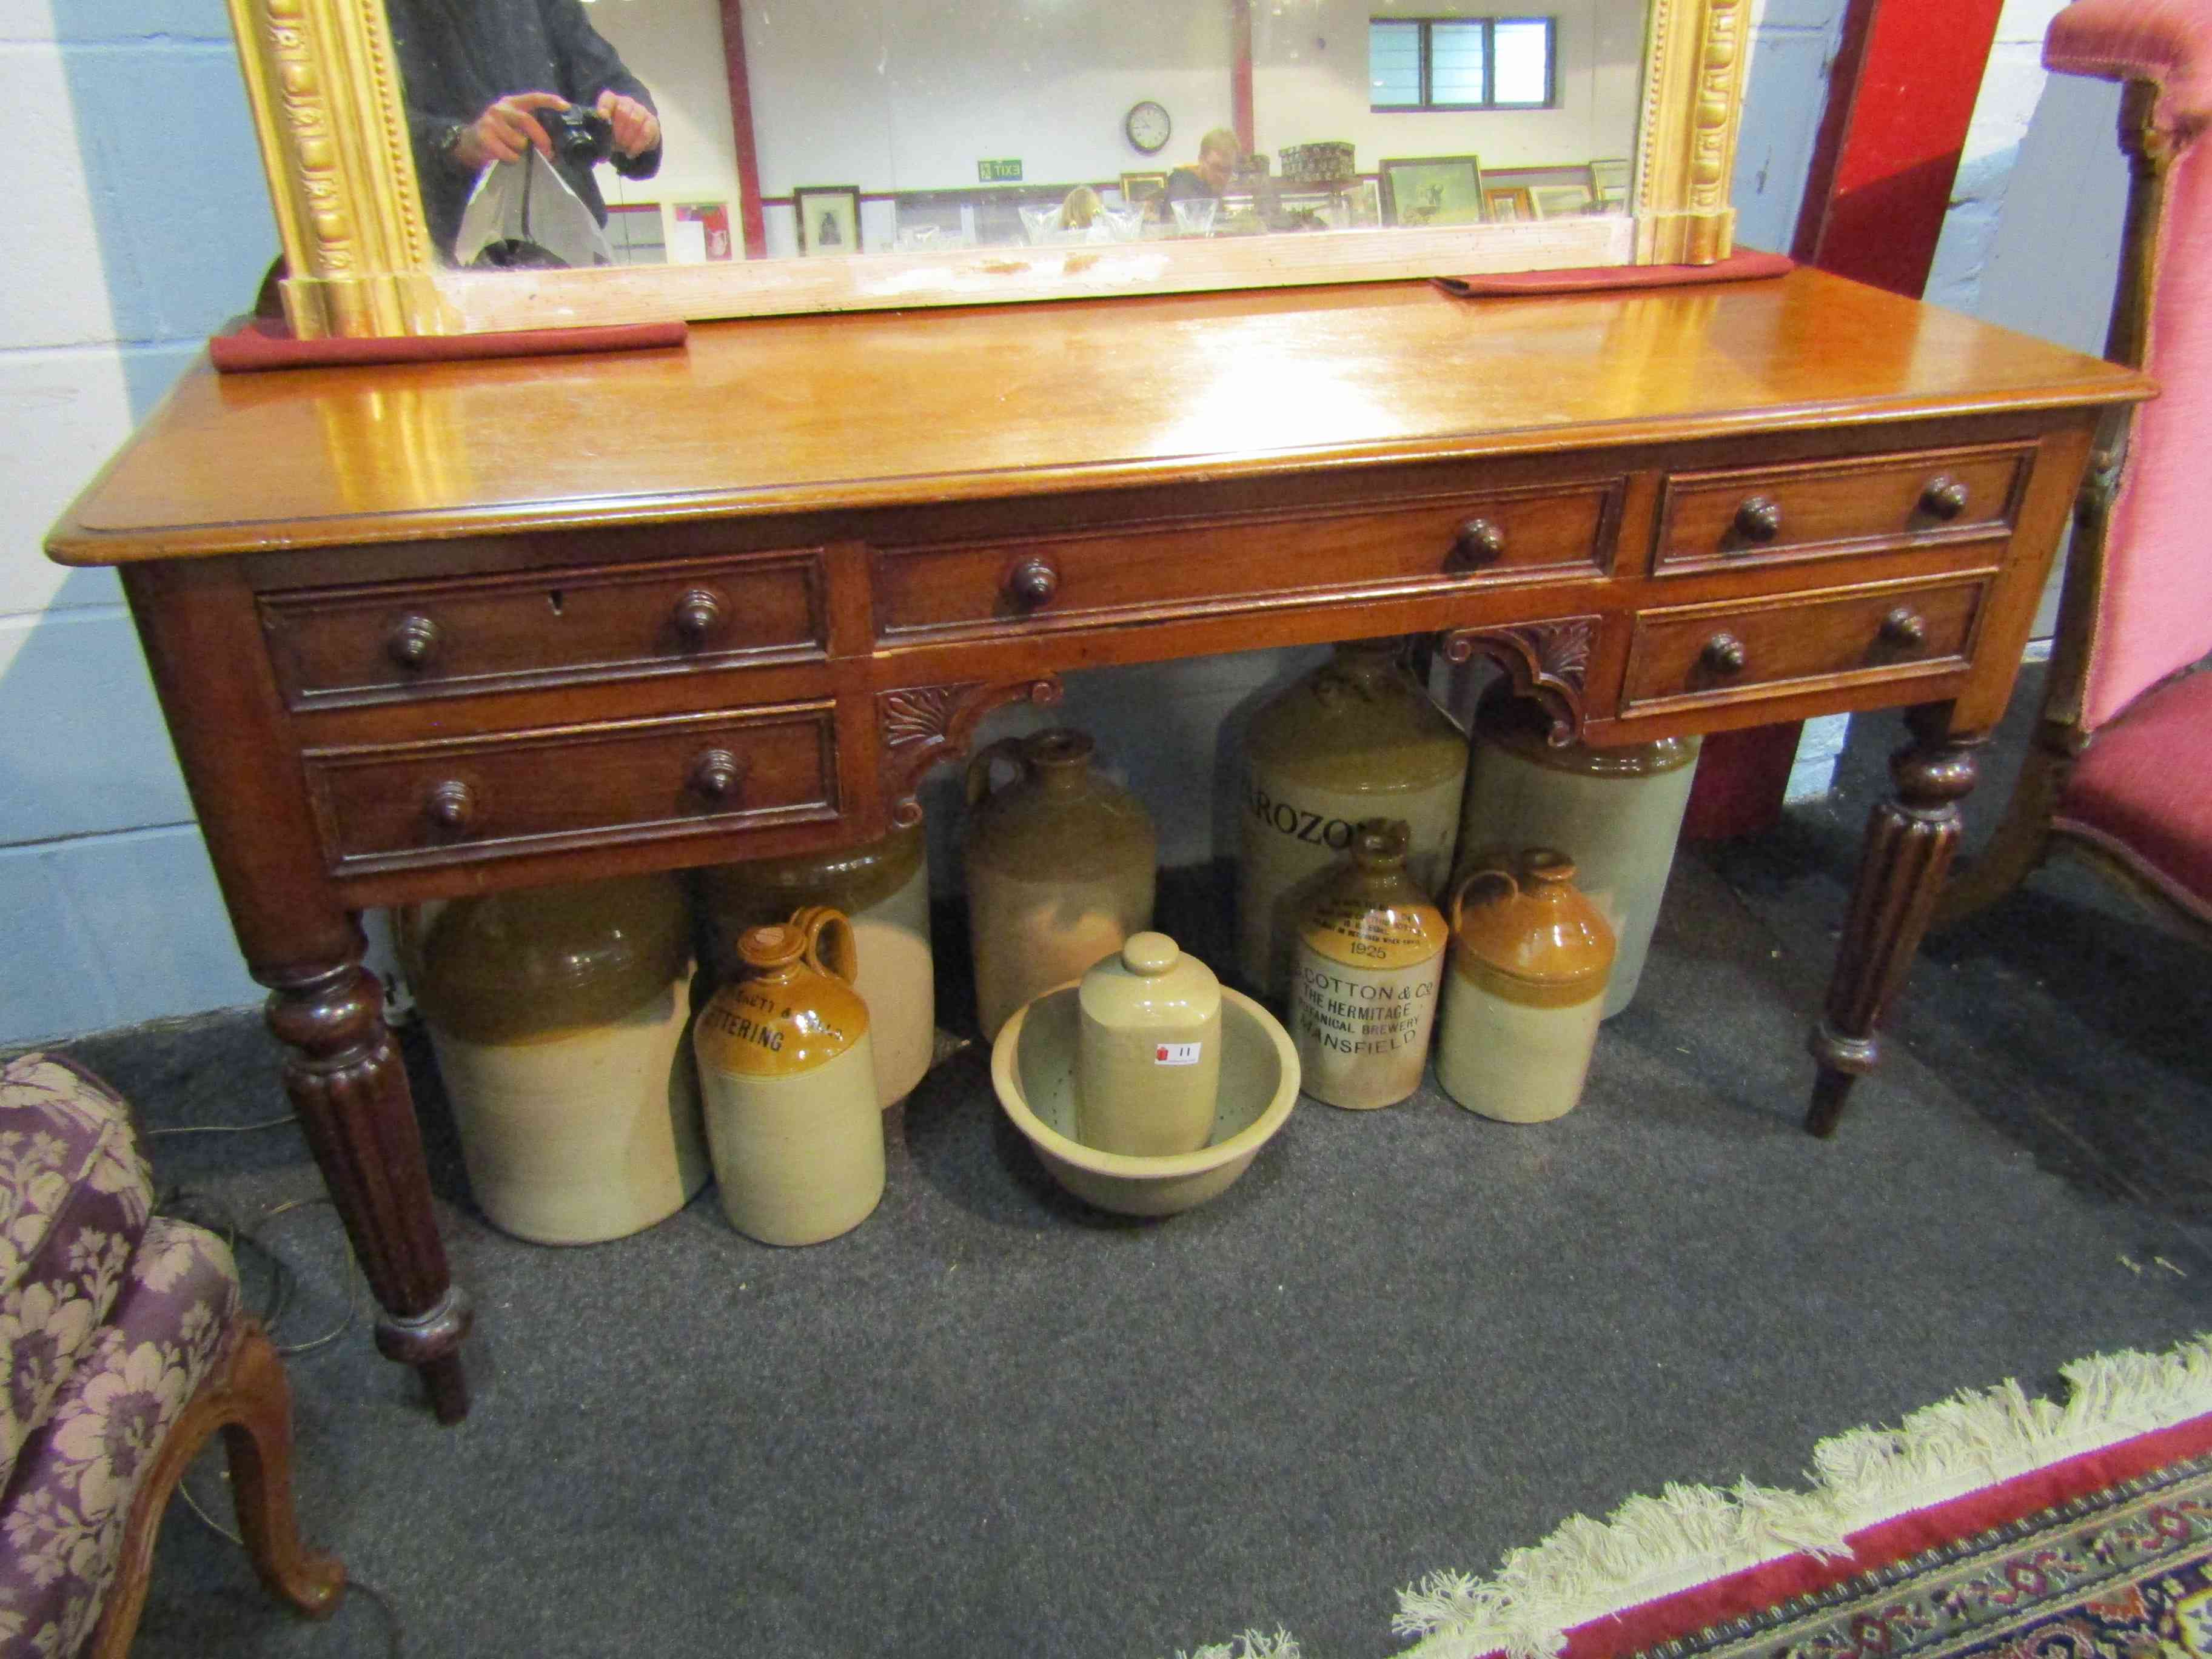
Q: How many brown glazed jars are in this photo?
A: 8